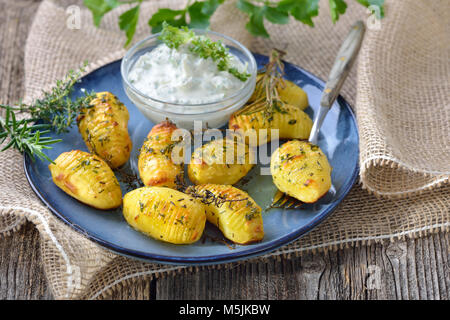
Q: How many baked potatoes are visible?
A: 9